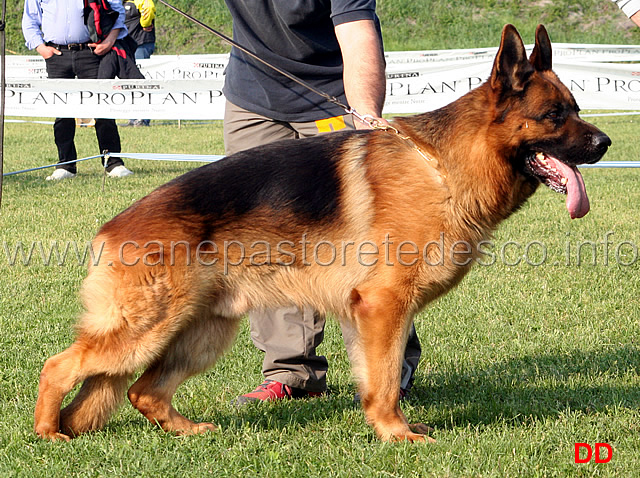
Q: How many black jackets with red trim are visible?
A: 1